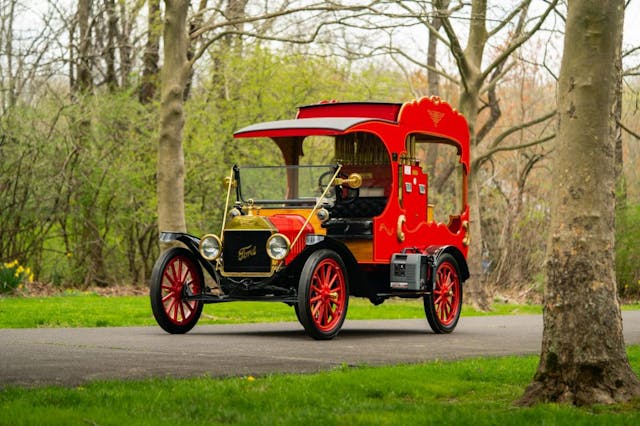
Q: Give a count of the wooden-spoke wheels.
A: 3